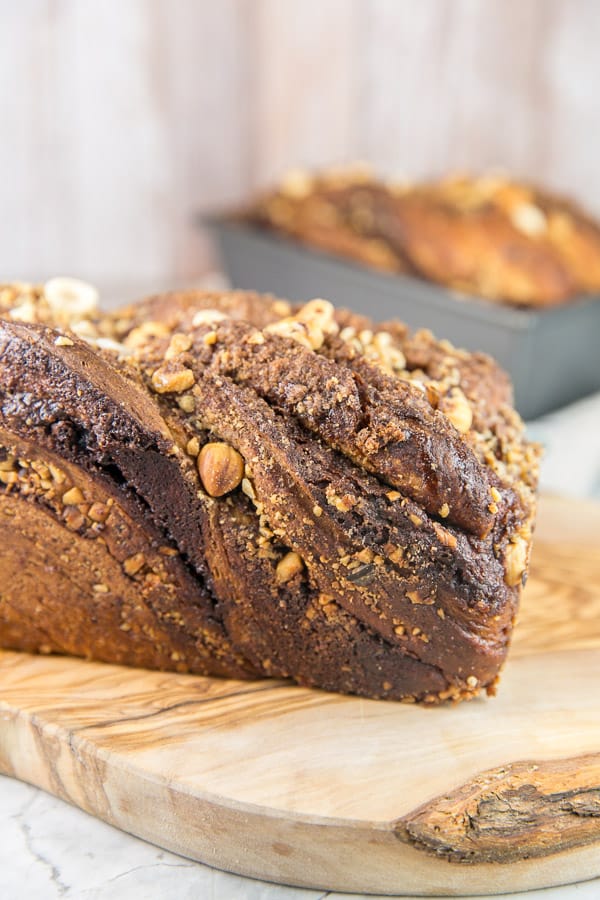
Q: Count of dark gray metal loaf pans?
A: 1